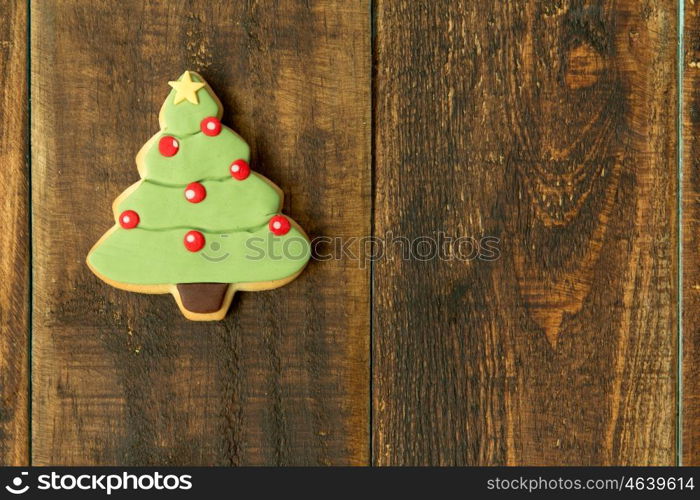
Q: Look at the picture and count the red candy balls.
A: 7